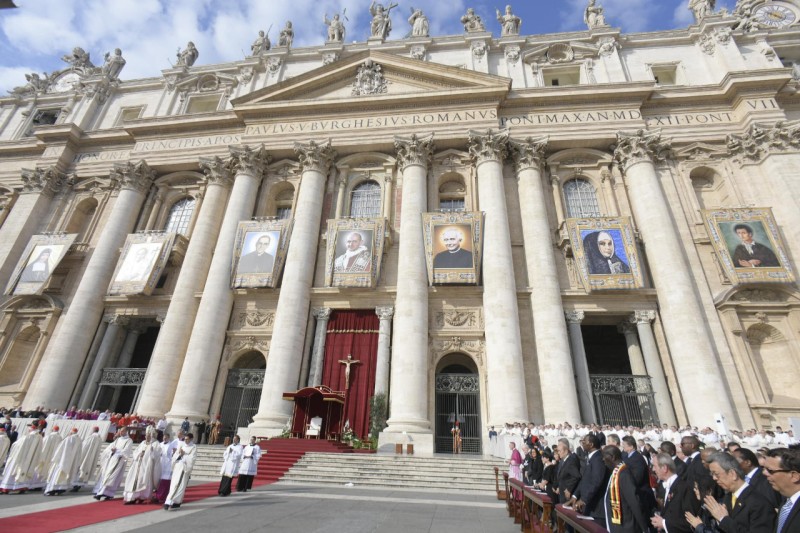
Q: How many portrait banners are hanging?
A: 7